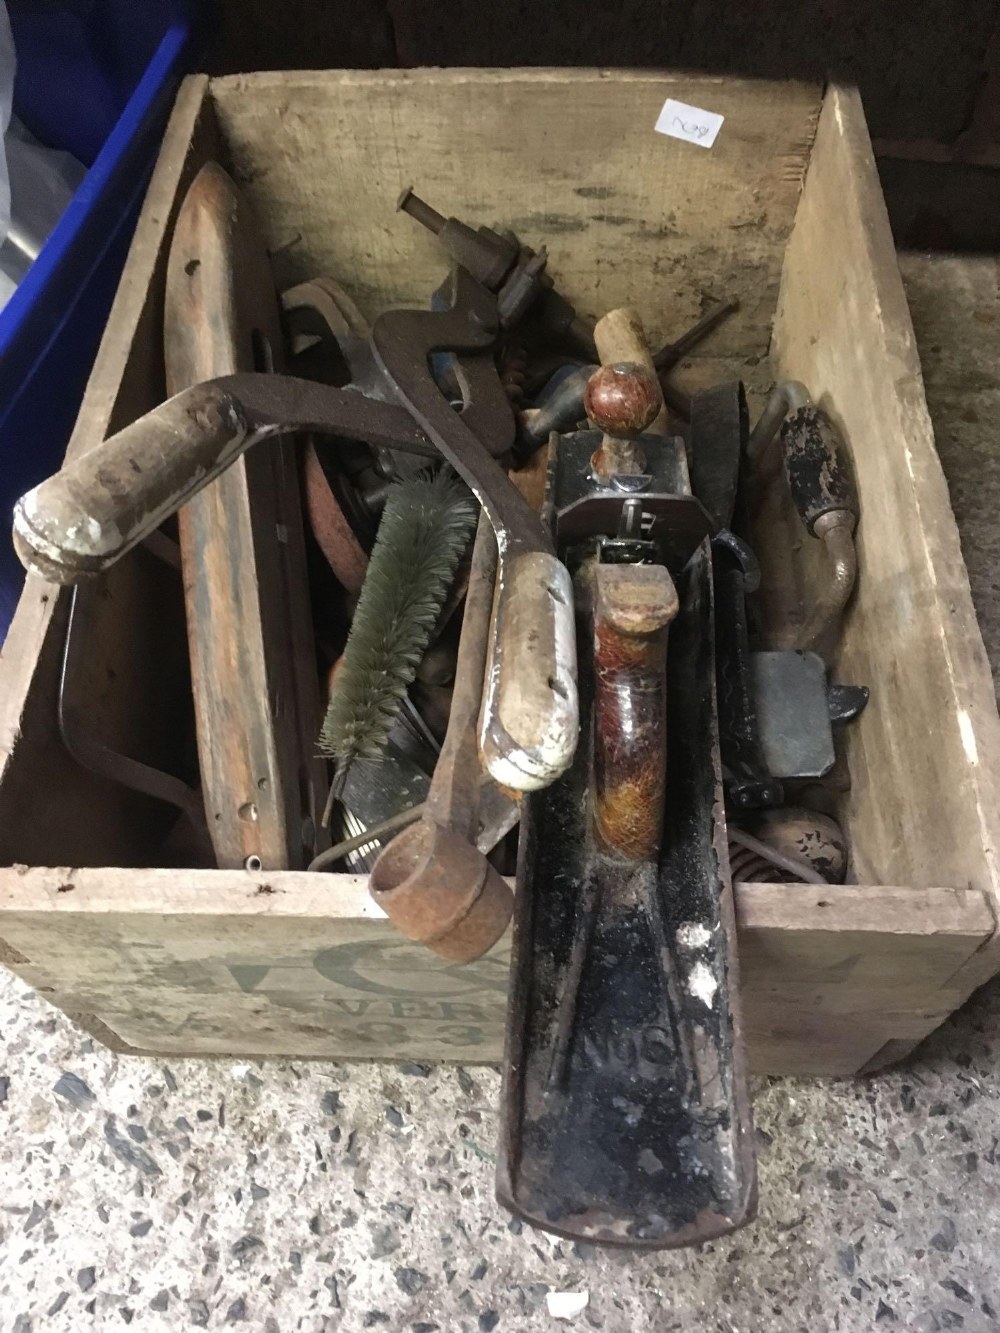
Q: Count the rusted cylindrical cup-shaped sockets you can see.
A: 1